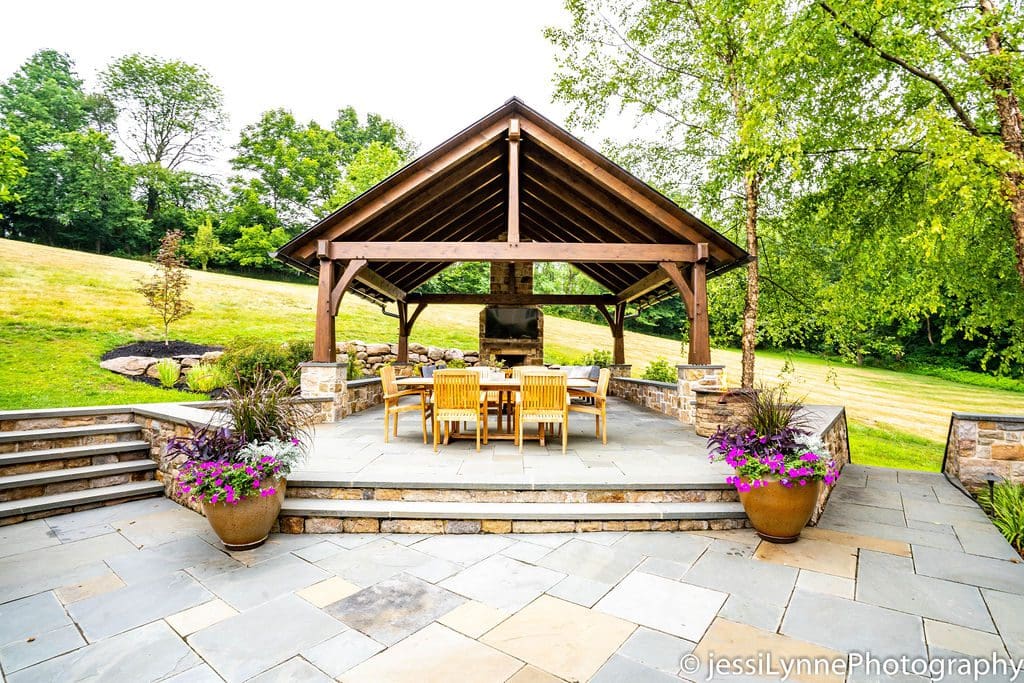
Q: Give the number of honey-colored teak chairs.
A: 6